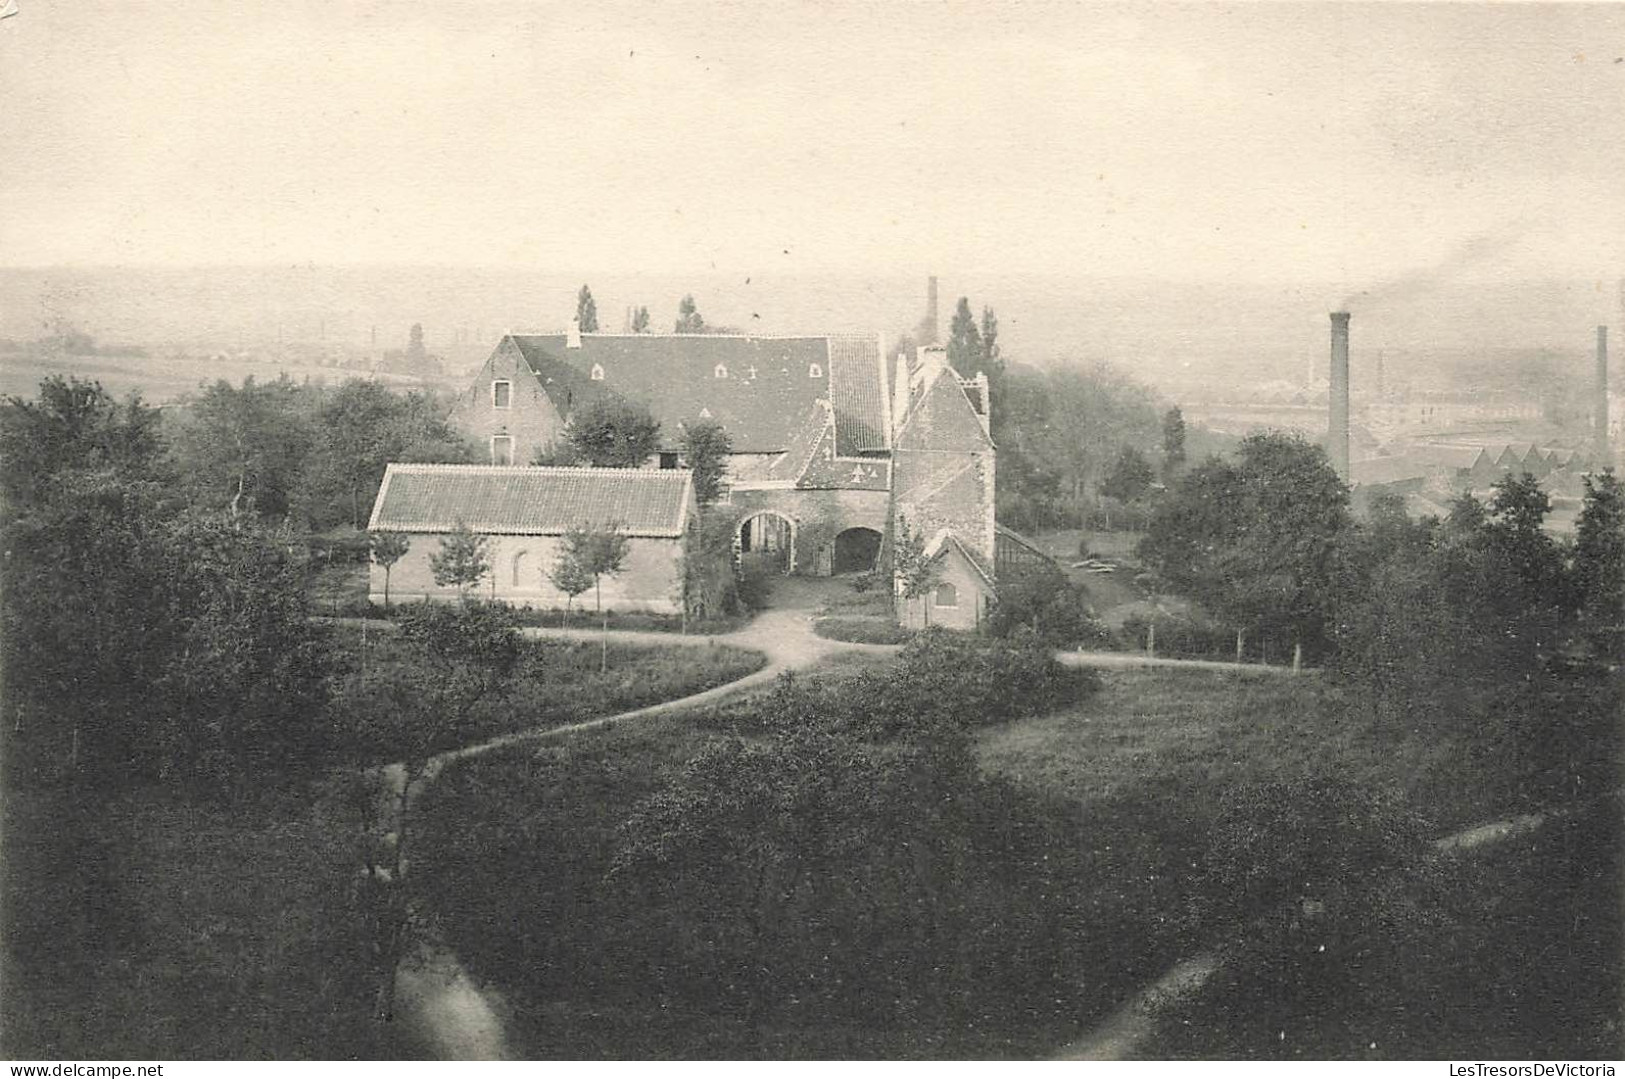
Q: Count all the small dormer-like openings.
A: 3